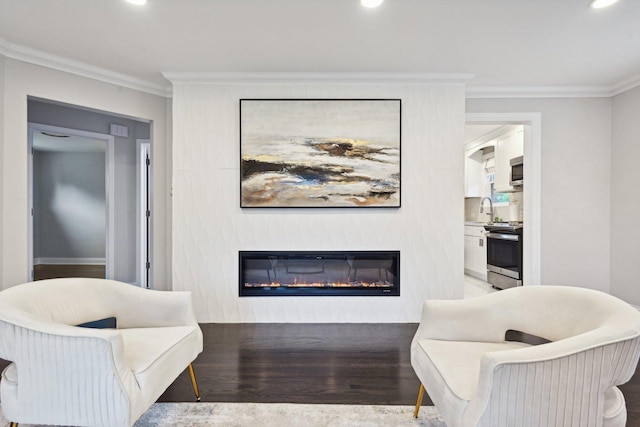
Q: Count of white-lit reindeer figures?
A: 0